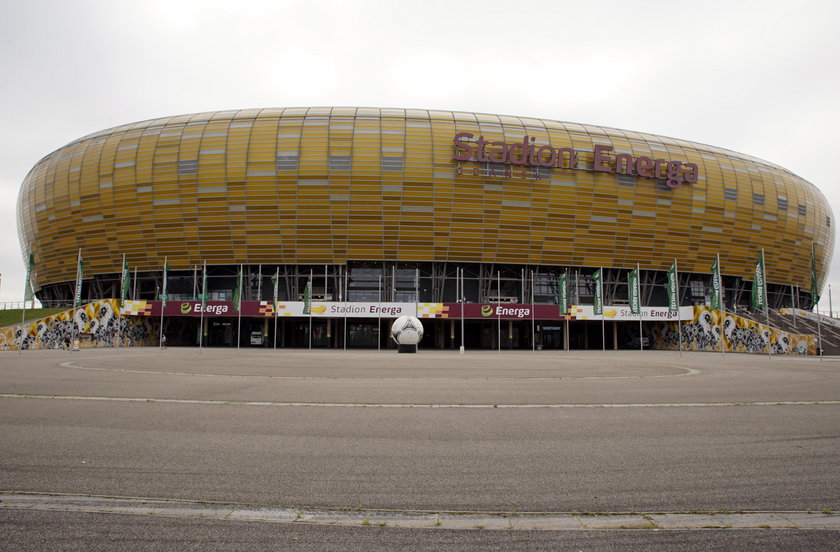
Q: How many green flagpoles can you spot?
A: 15